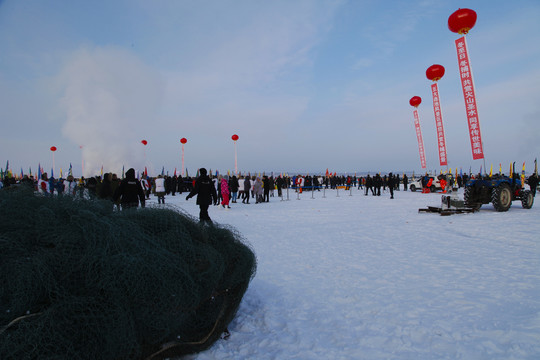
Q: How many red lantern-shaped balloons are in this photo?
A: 7